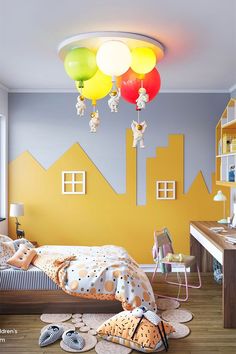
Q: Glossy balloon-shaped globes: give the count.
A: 5